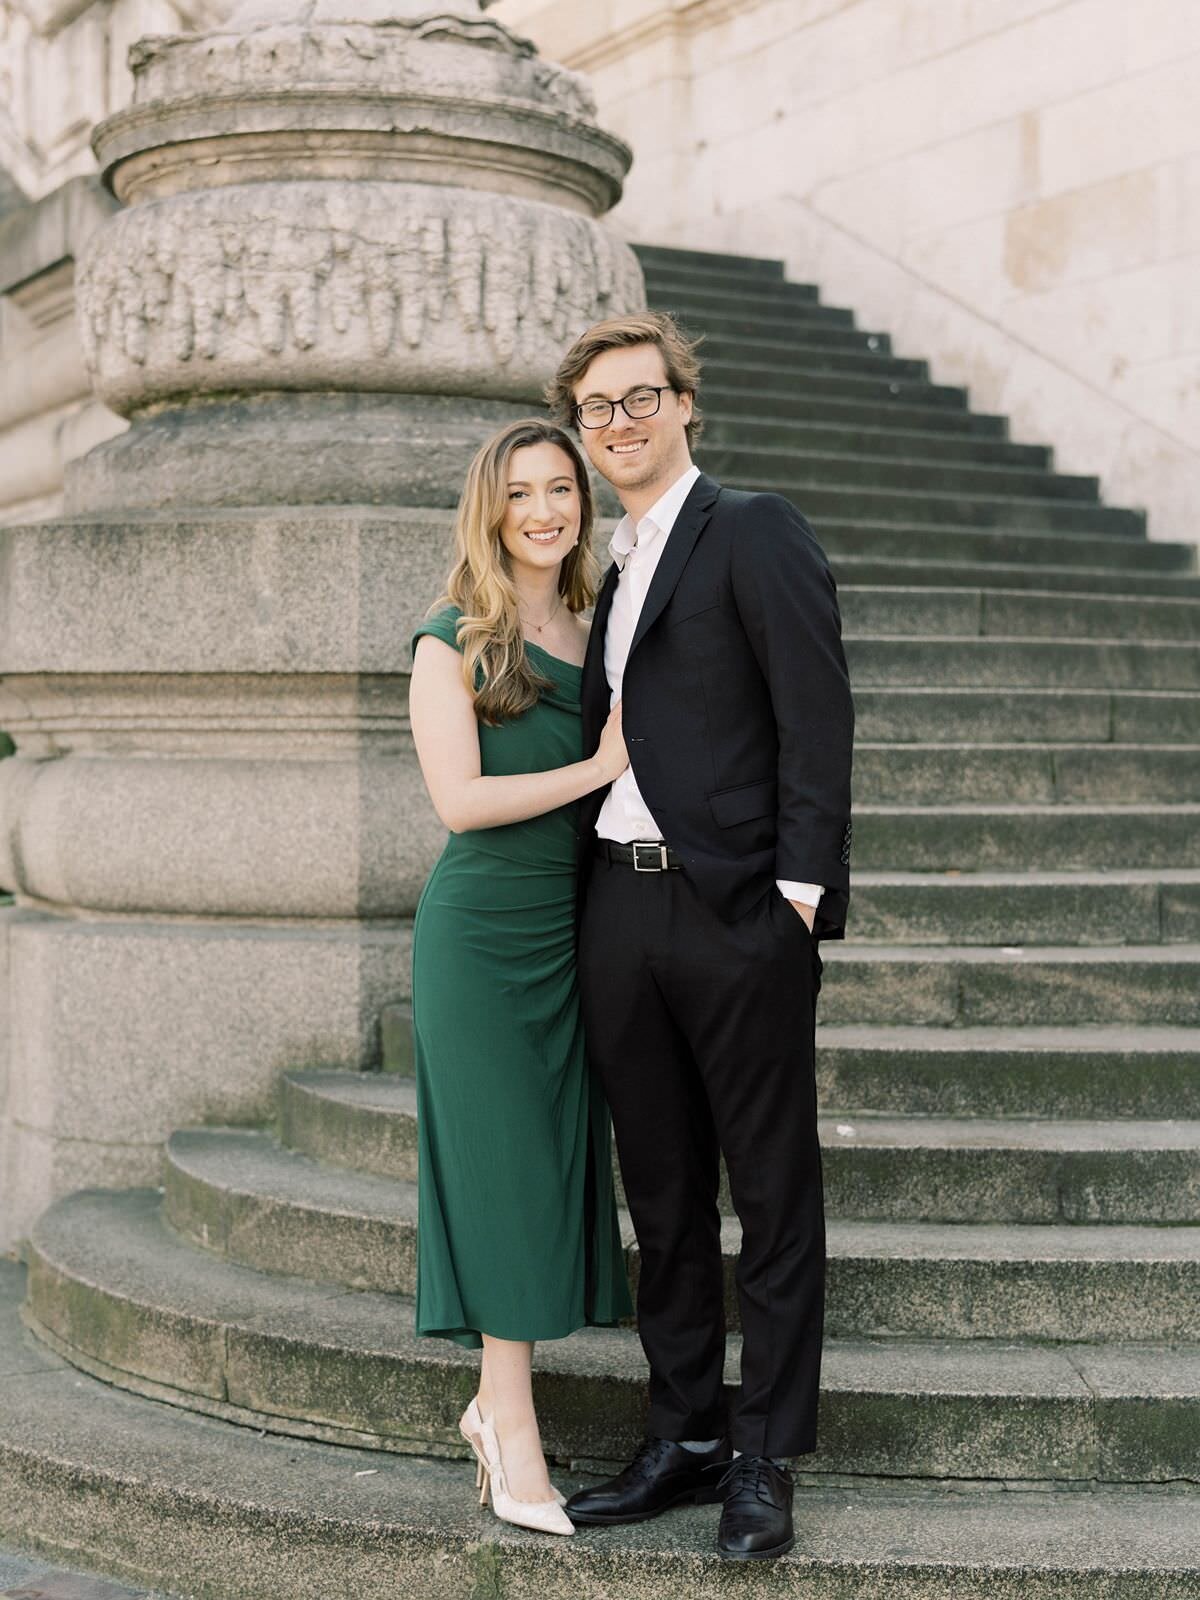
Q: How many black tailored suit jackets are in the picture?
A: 1